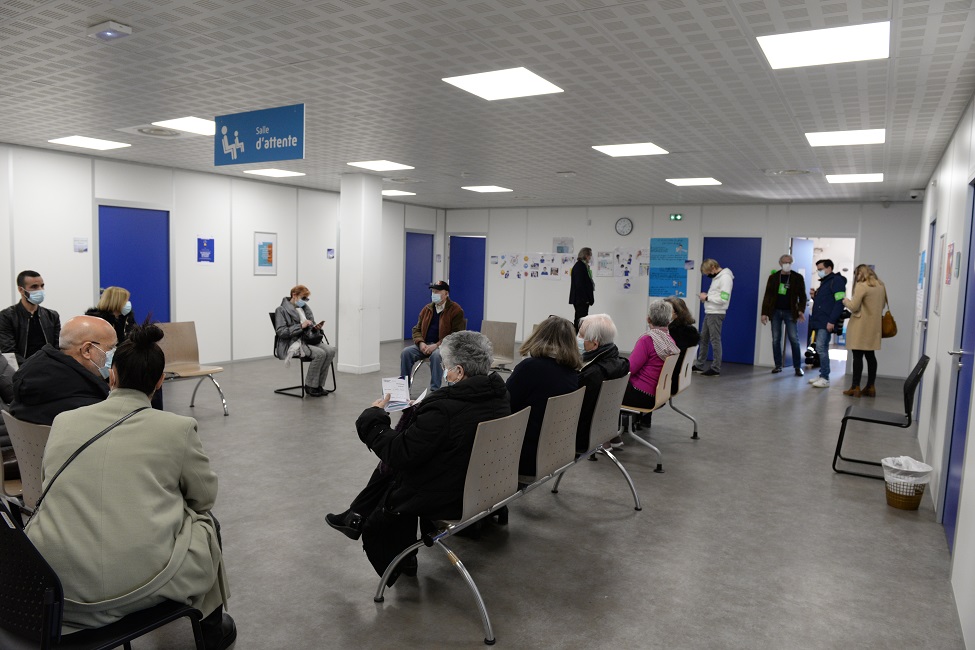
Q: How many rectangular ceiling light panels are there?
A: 12